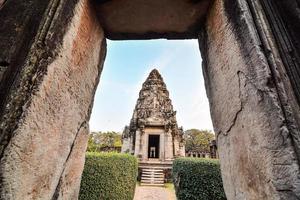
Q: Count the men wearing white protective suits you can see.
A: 0